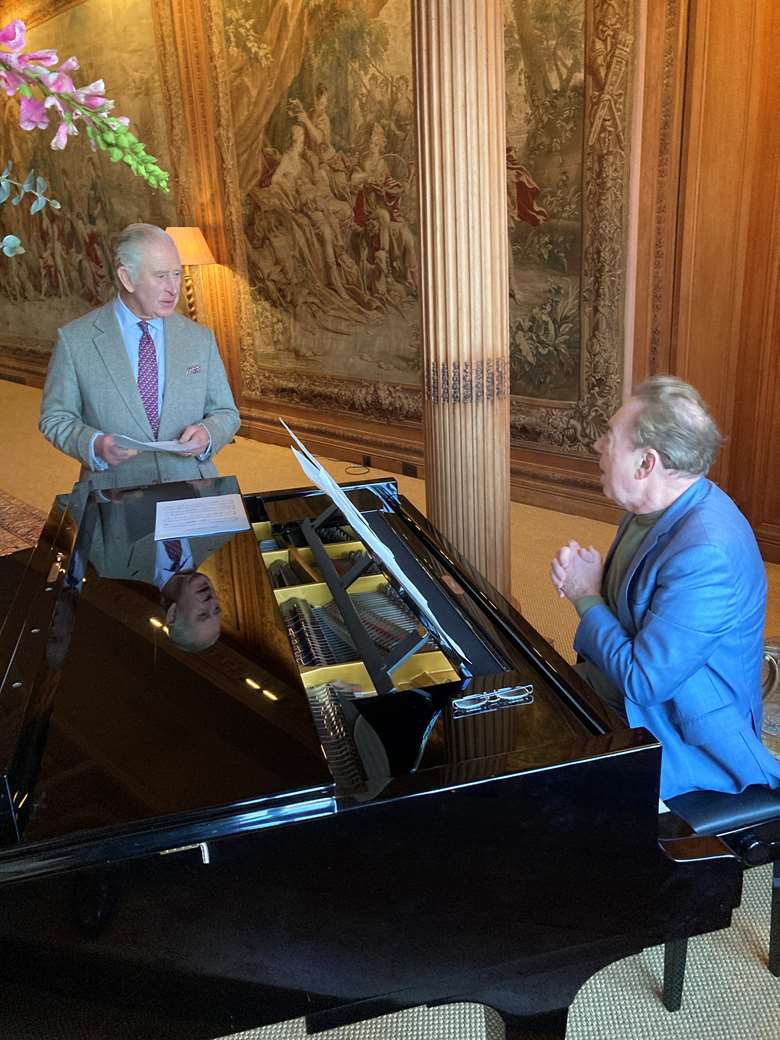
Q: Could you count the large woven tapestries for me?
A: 2